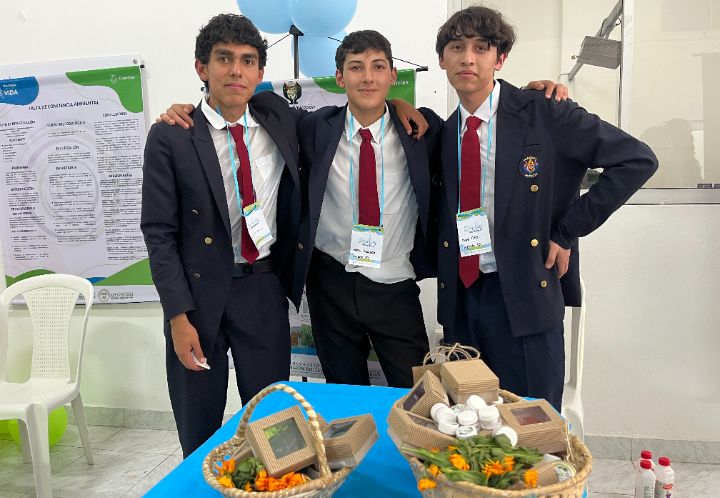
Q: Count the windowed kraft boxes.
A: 5